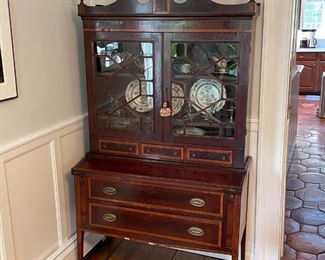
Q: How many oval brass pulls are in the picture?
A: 4